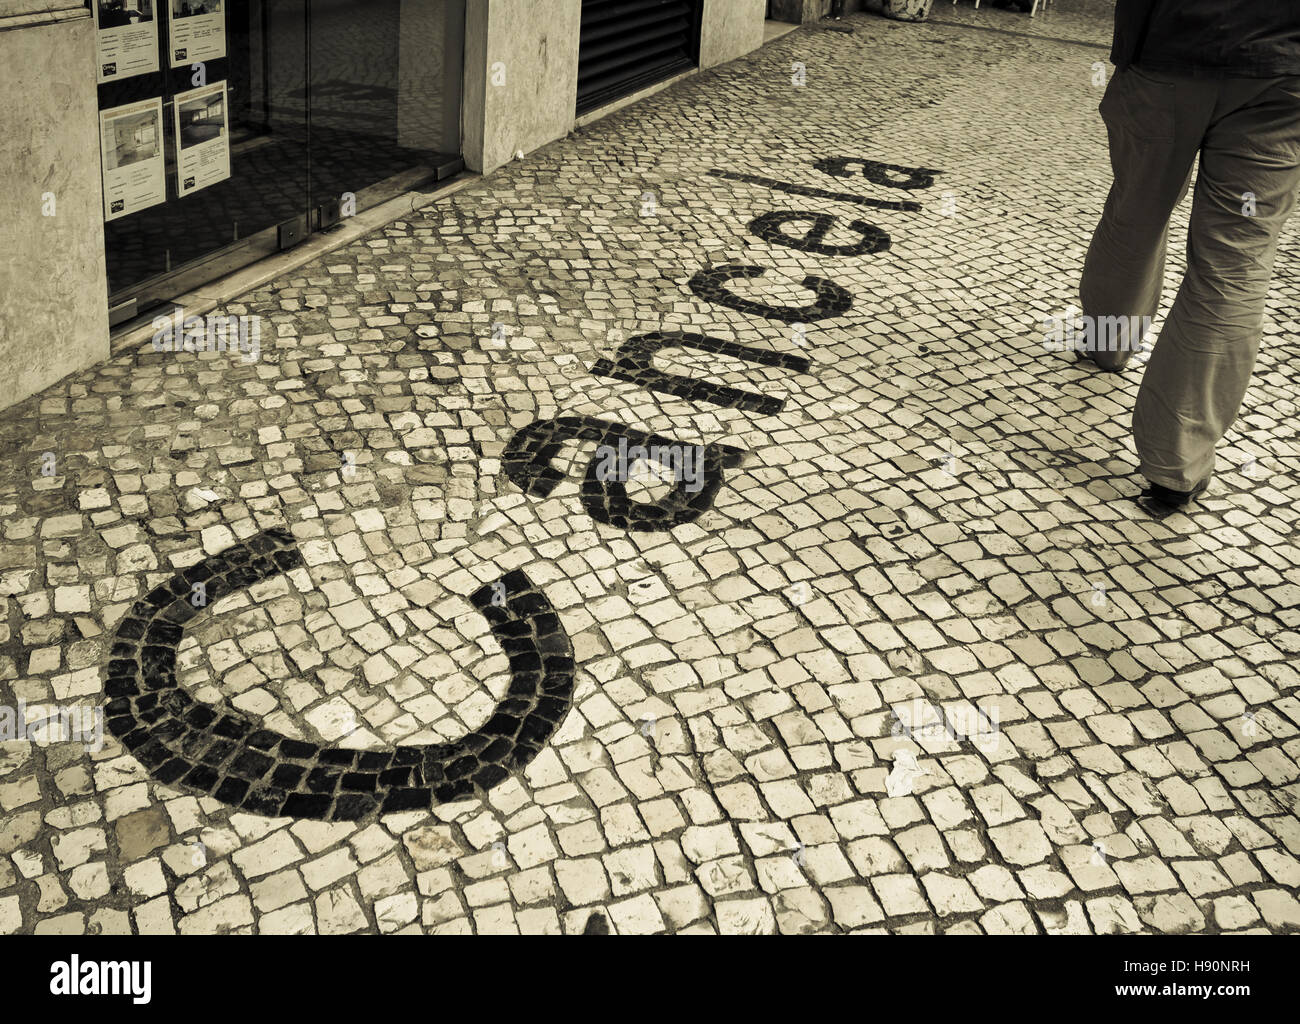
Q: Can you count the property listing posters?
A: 4